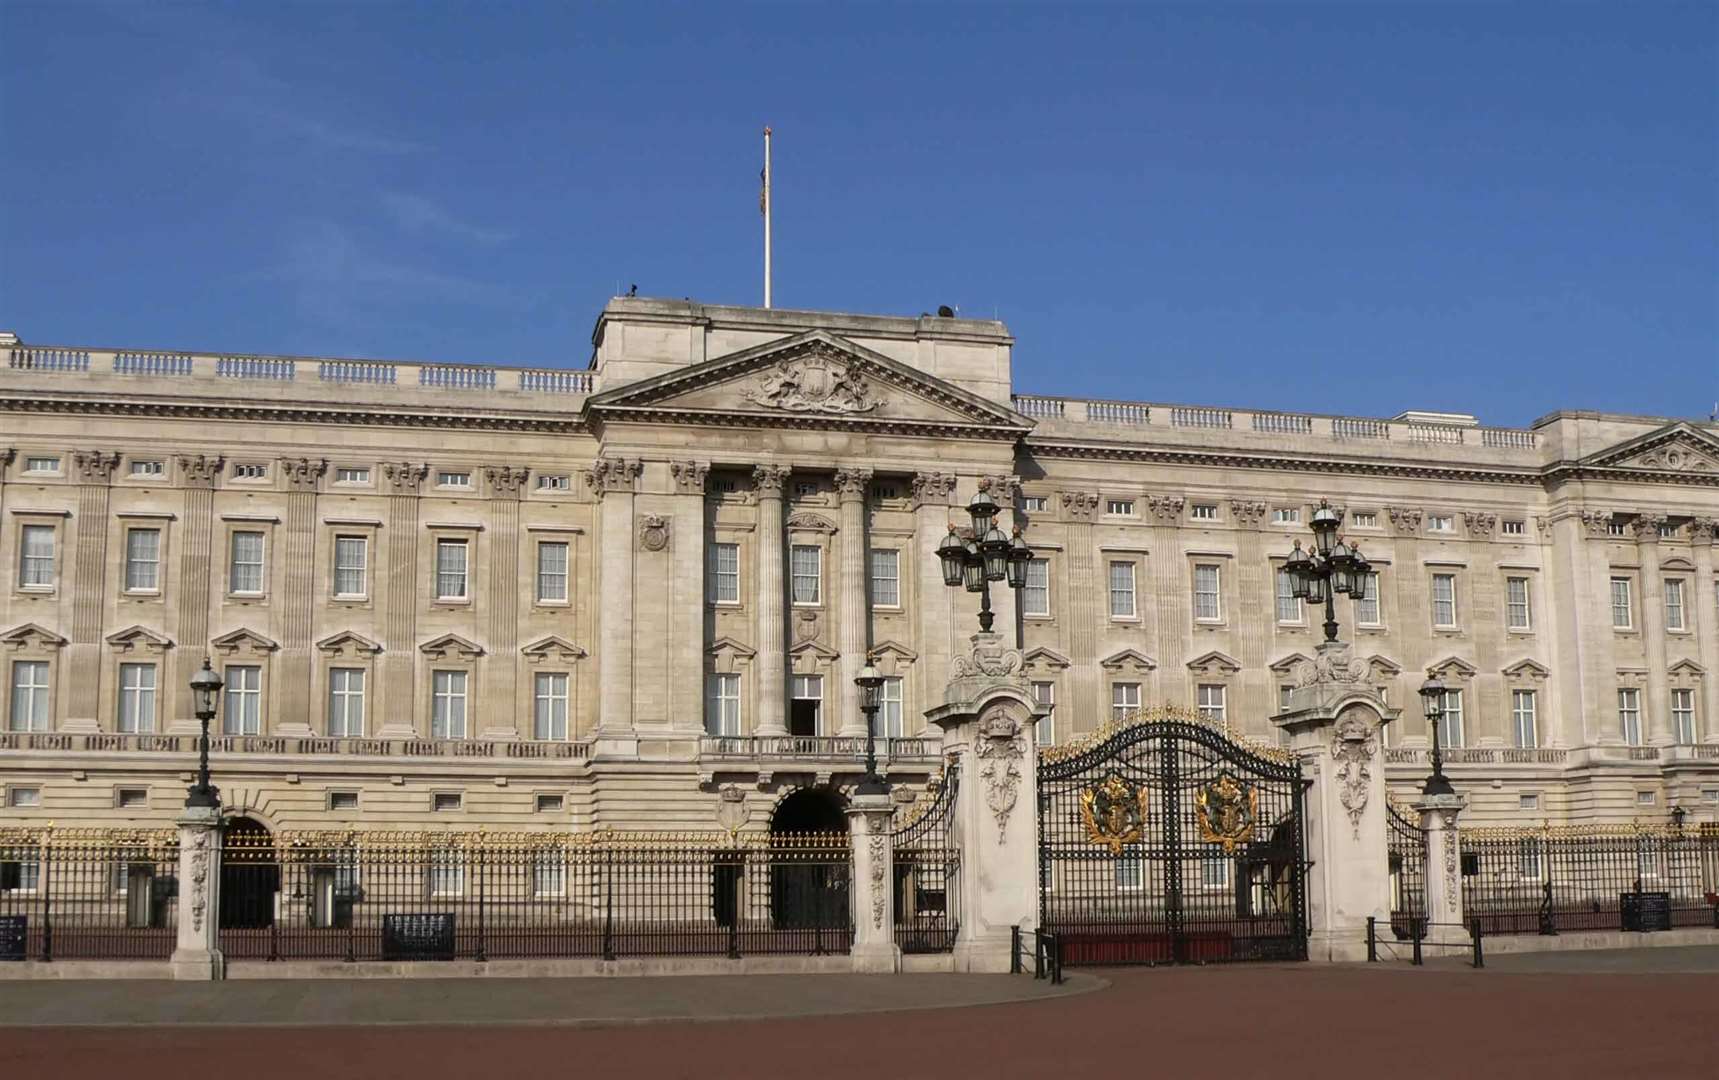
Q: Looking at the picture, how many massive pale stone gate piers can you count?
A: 2